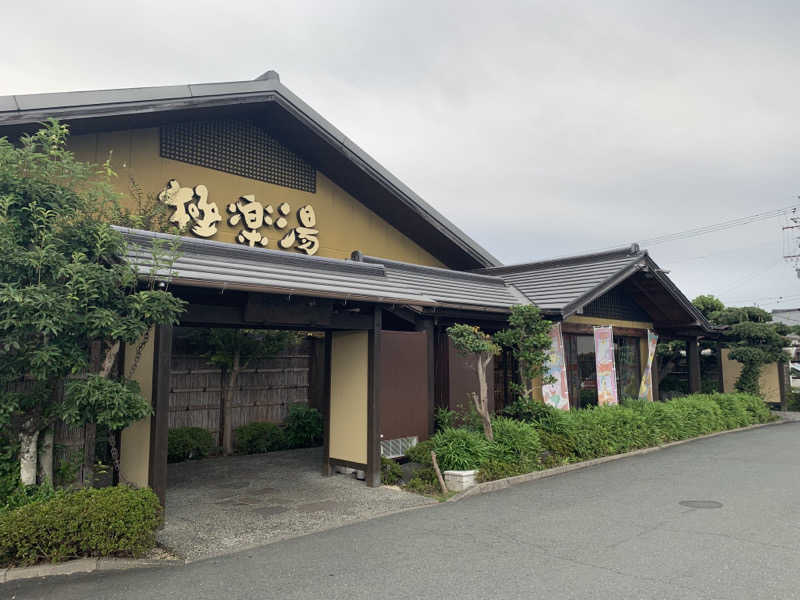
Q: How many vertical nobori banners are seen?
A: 3